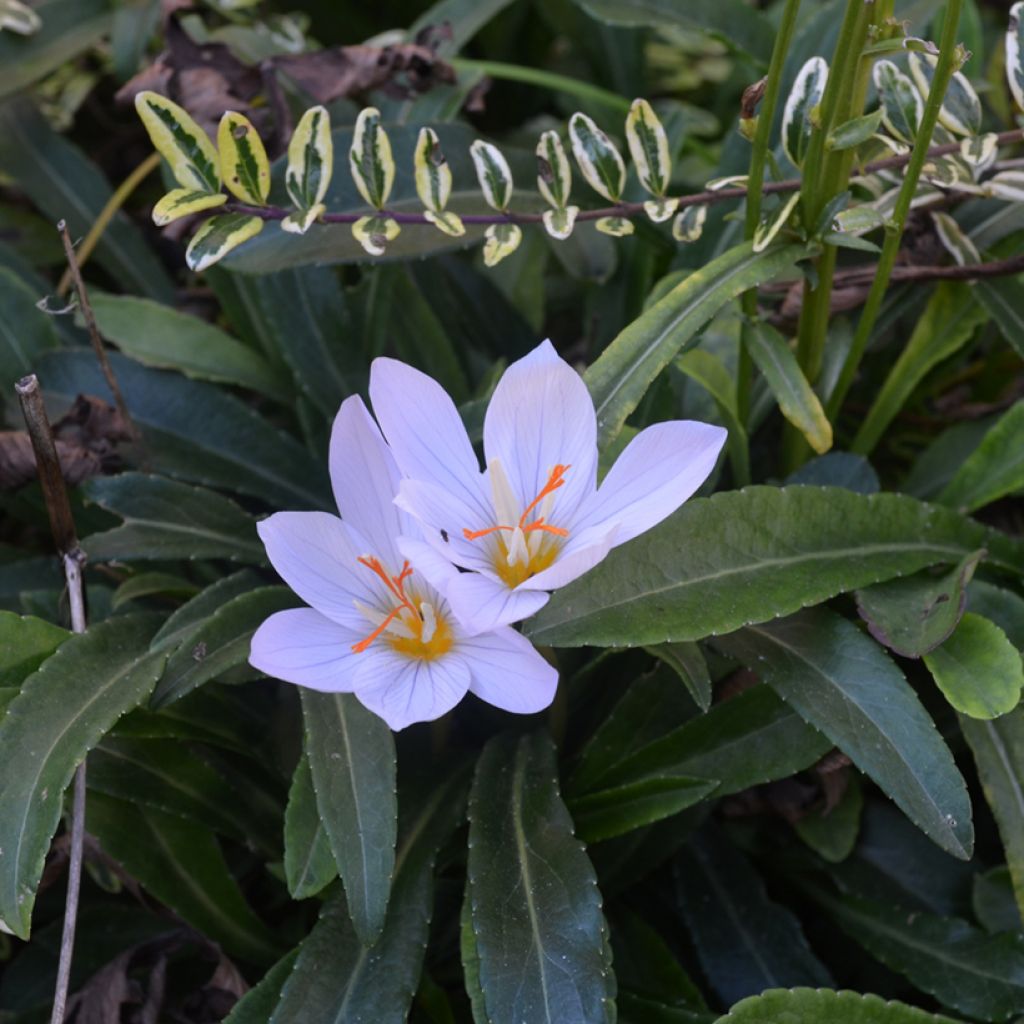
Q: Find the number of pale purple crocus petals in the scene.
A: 12